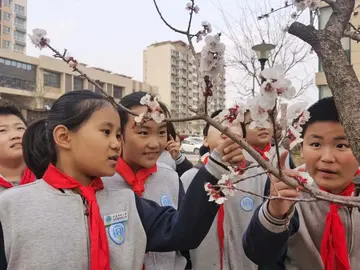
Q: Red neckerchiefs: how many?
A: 6